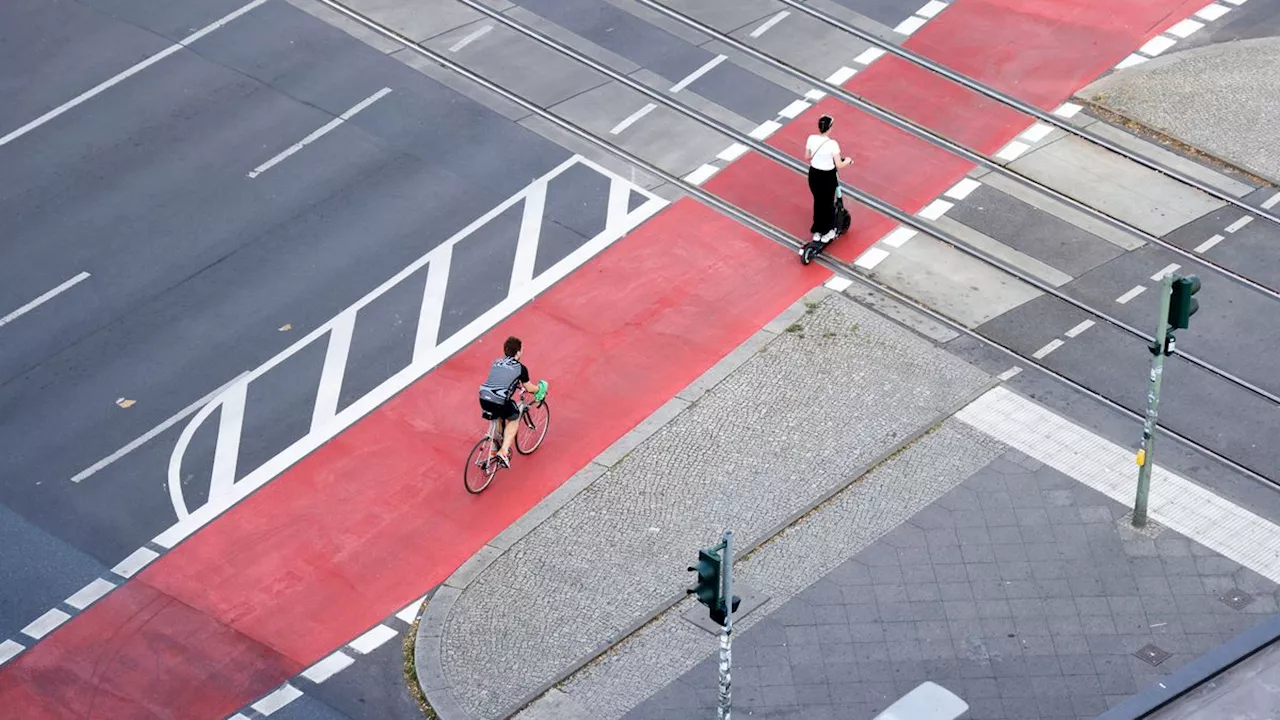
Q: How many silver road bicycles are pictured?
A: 1